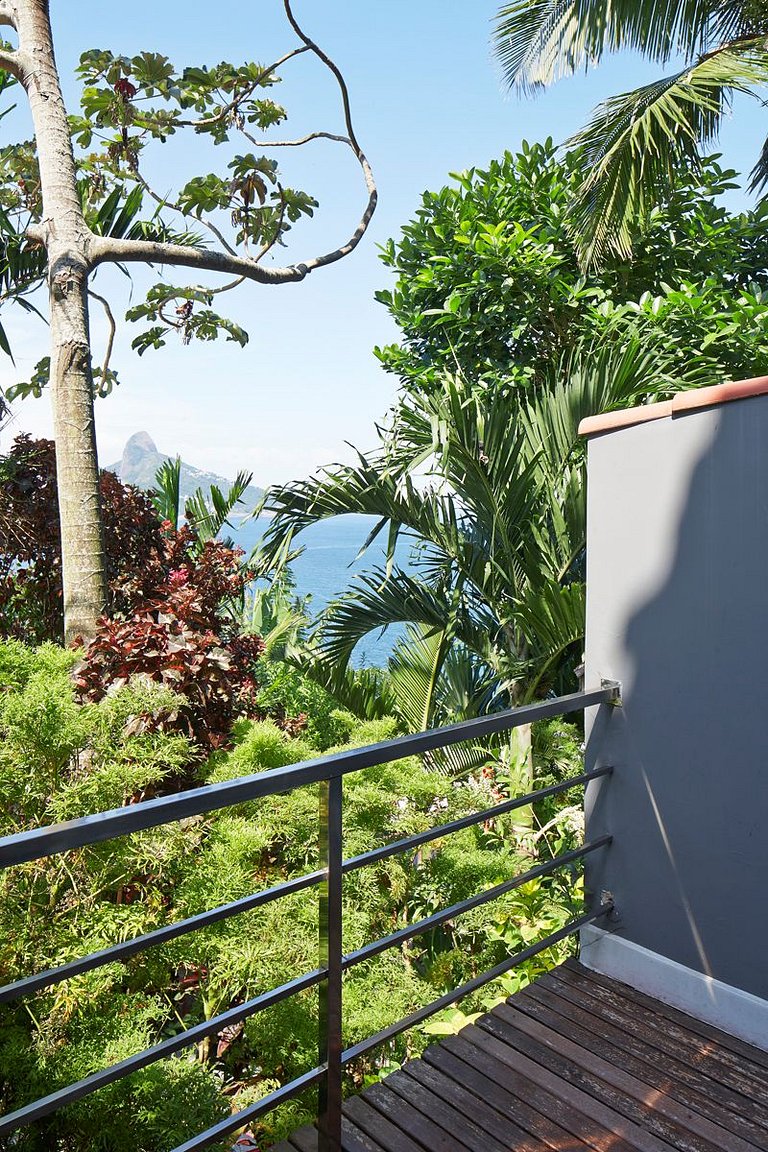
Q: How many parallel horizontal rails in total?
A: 4